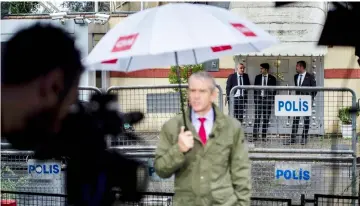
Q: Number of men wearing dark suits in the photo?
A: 3